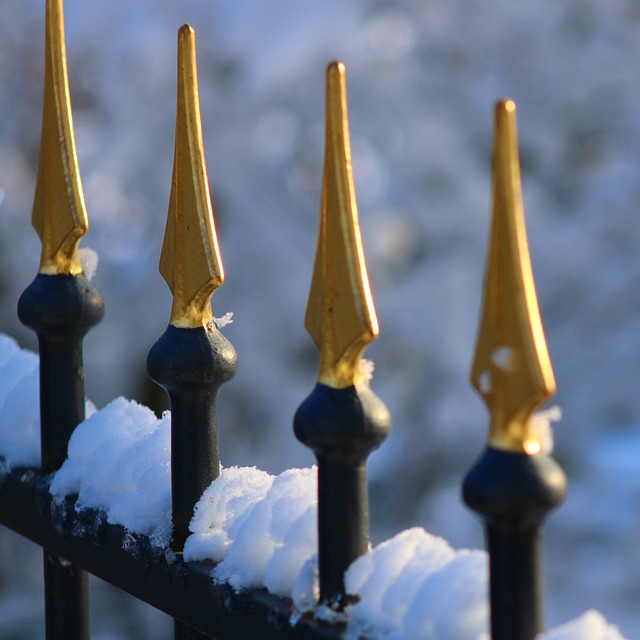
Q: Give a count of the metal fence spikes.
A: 4